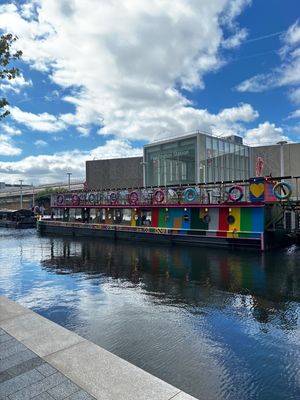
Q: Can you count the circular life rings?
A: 9